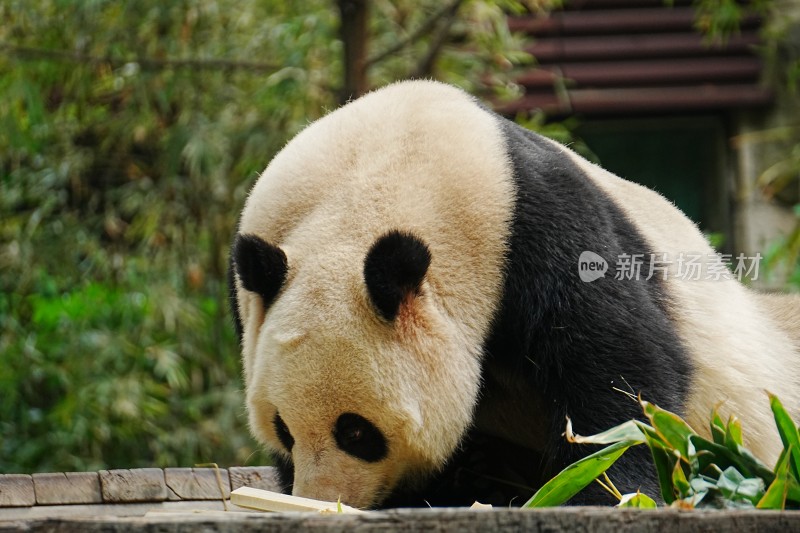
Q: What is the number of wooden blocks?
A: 5